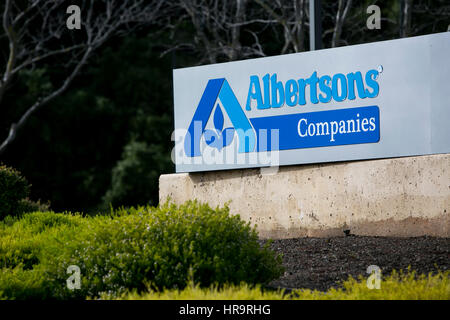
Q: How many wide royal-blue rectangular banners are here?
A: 1